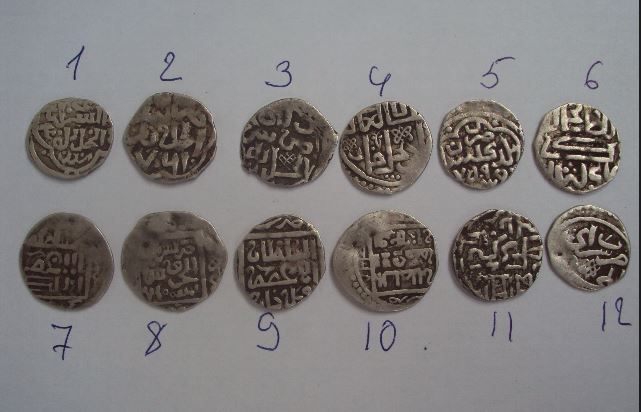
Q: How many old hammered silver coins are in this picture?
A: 12